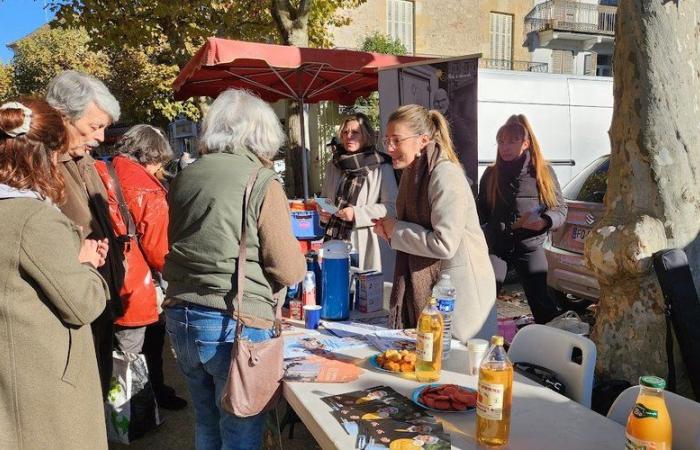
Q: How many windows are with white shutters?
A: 2